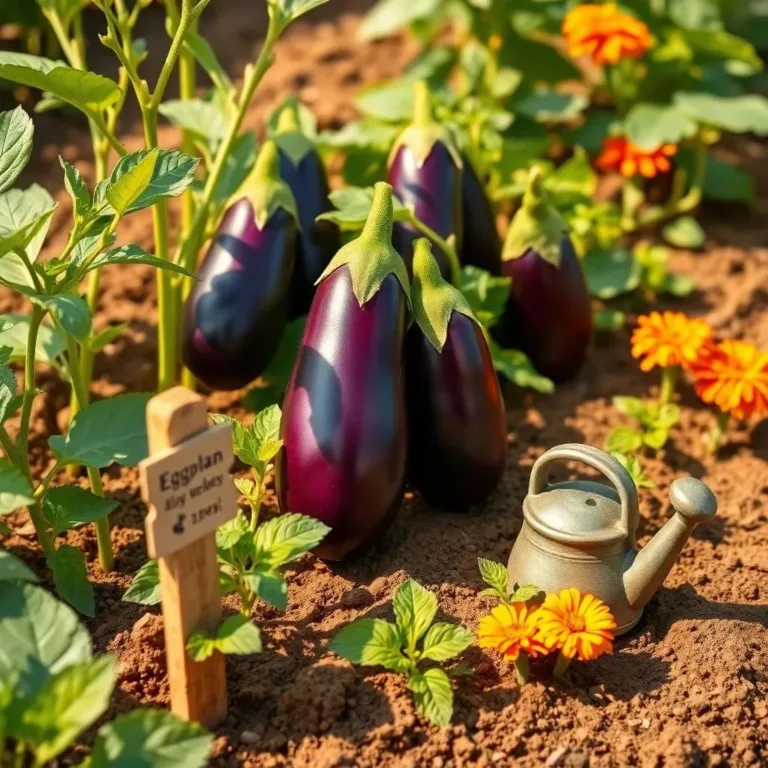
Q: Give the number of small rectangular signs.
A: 1